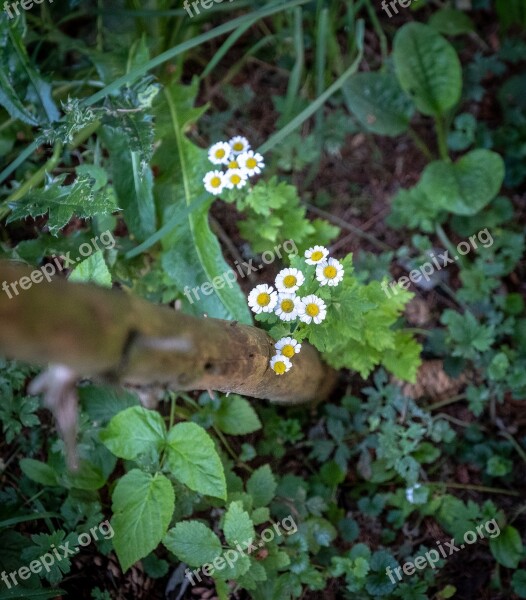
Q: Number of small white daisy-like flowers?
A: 14